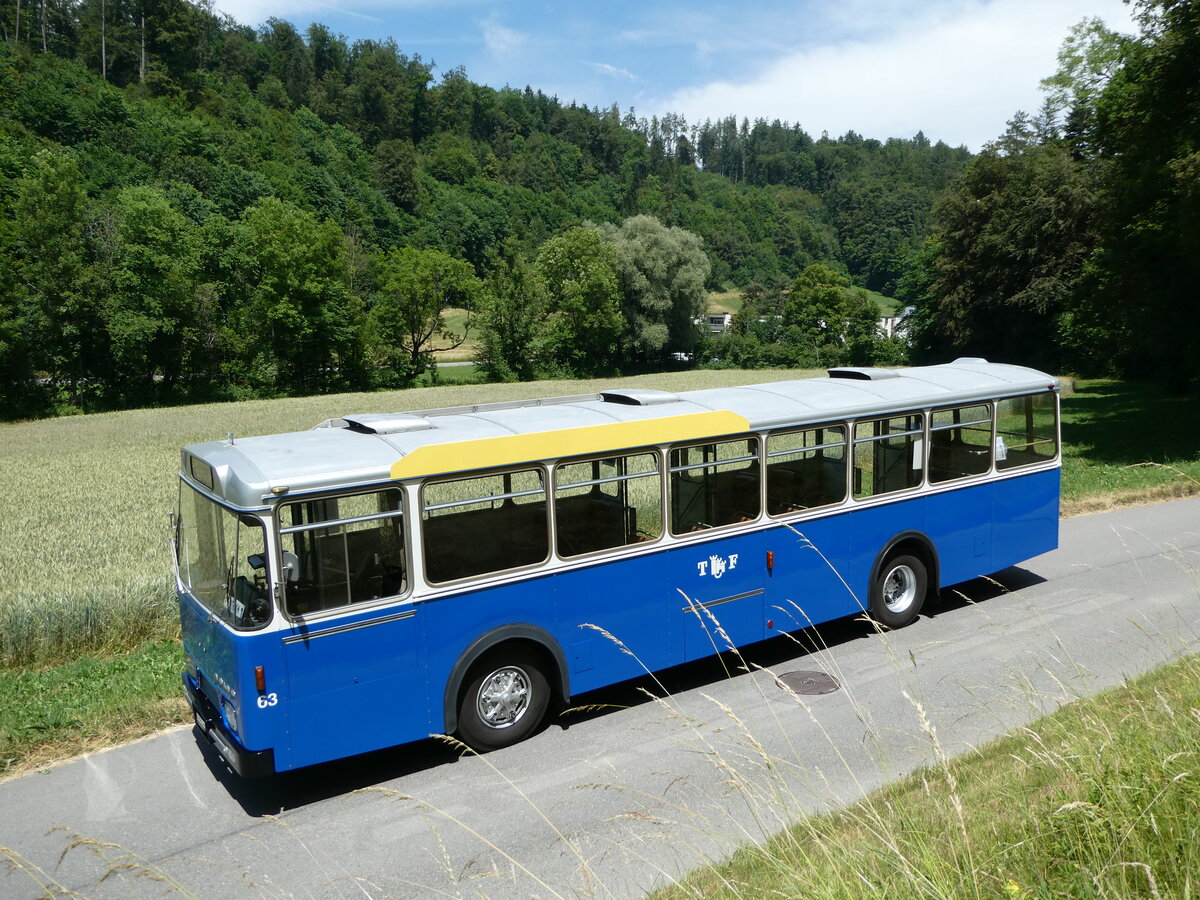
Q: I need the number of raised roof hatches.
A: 3